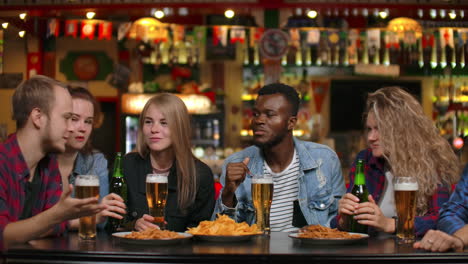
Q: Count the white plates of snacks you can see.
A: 3